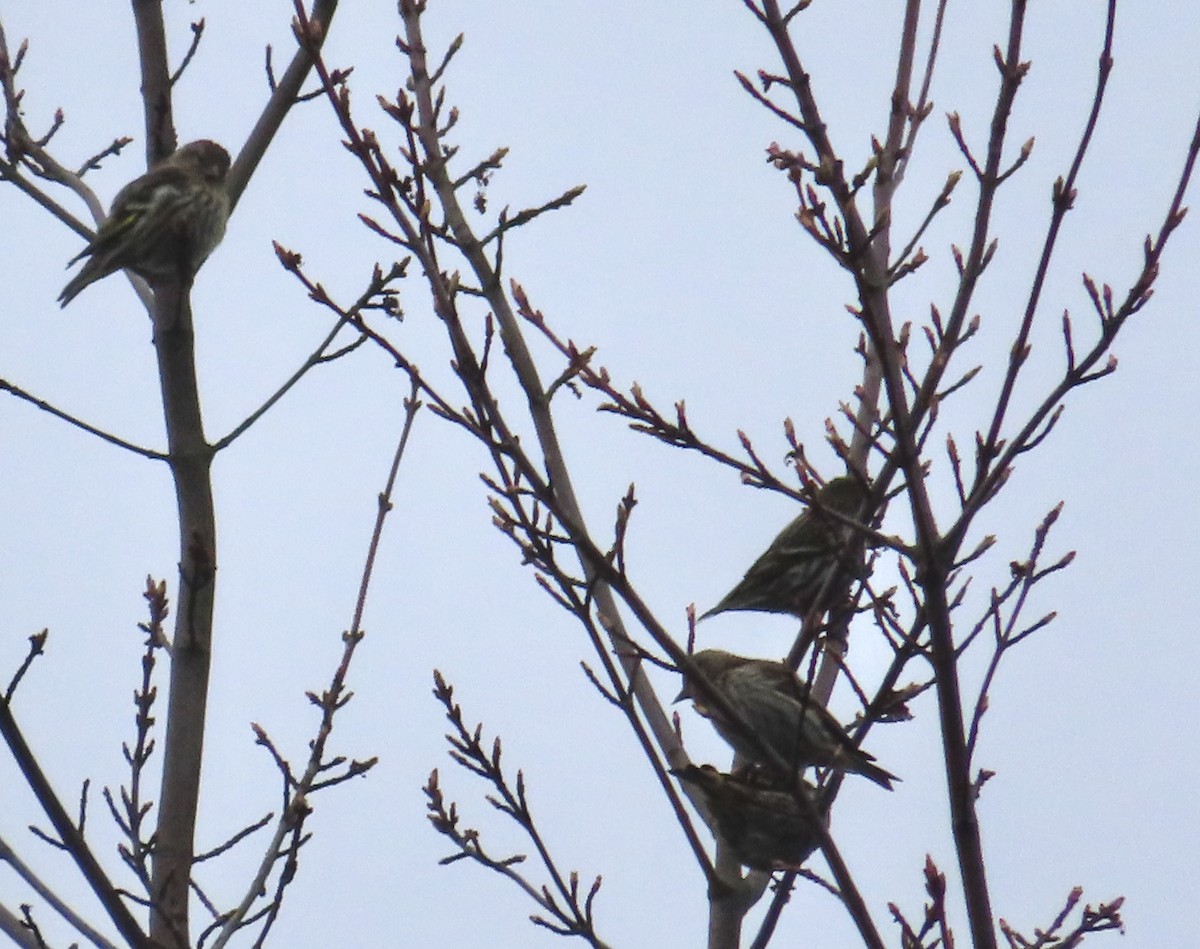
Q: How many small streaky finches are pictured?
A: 4